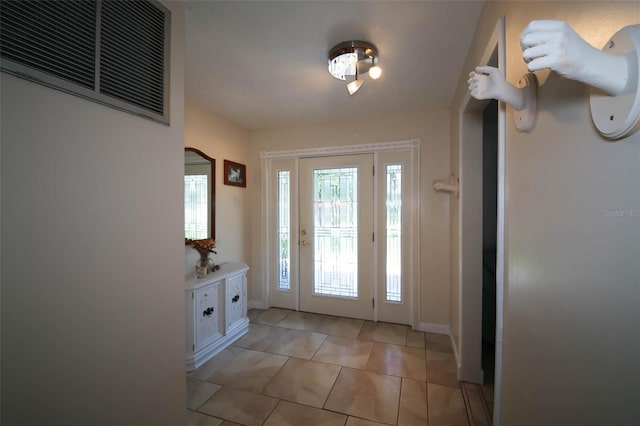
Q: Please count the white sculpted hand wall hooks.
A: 3